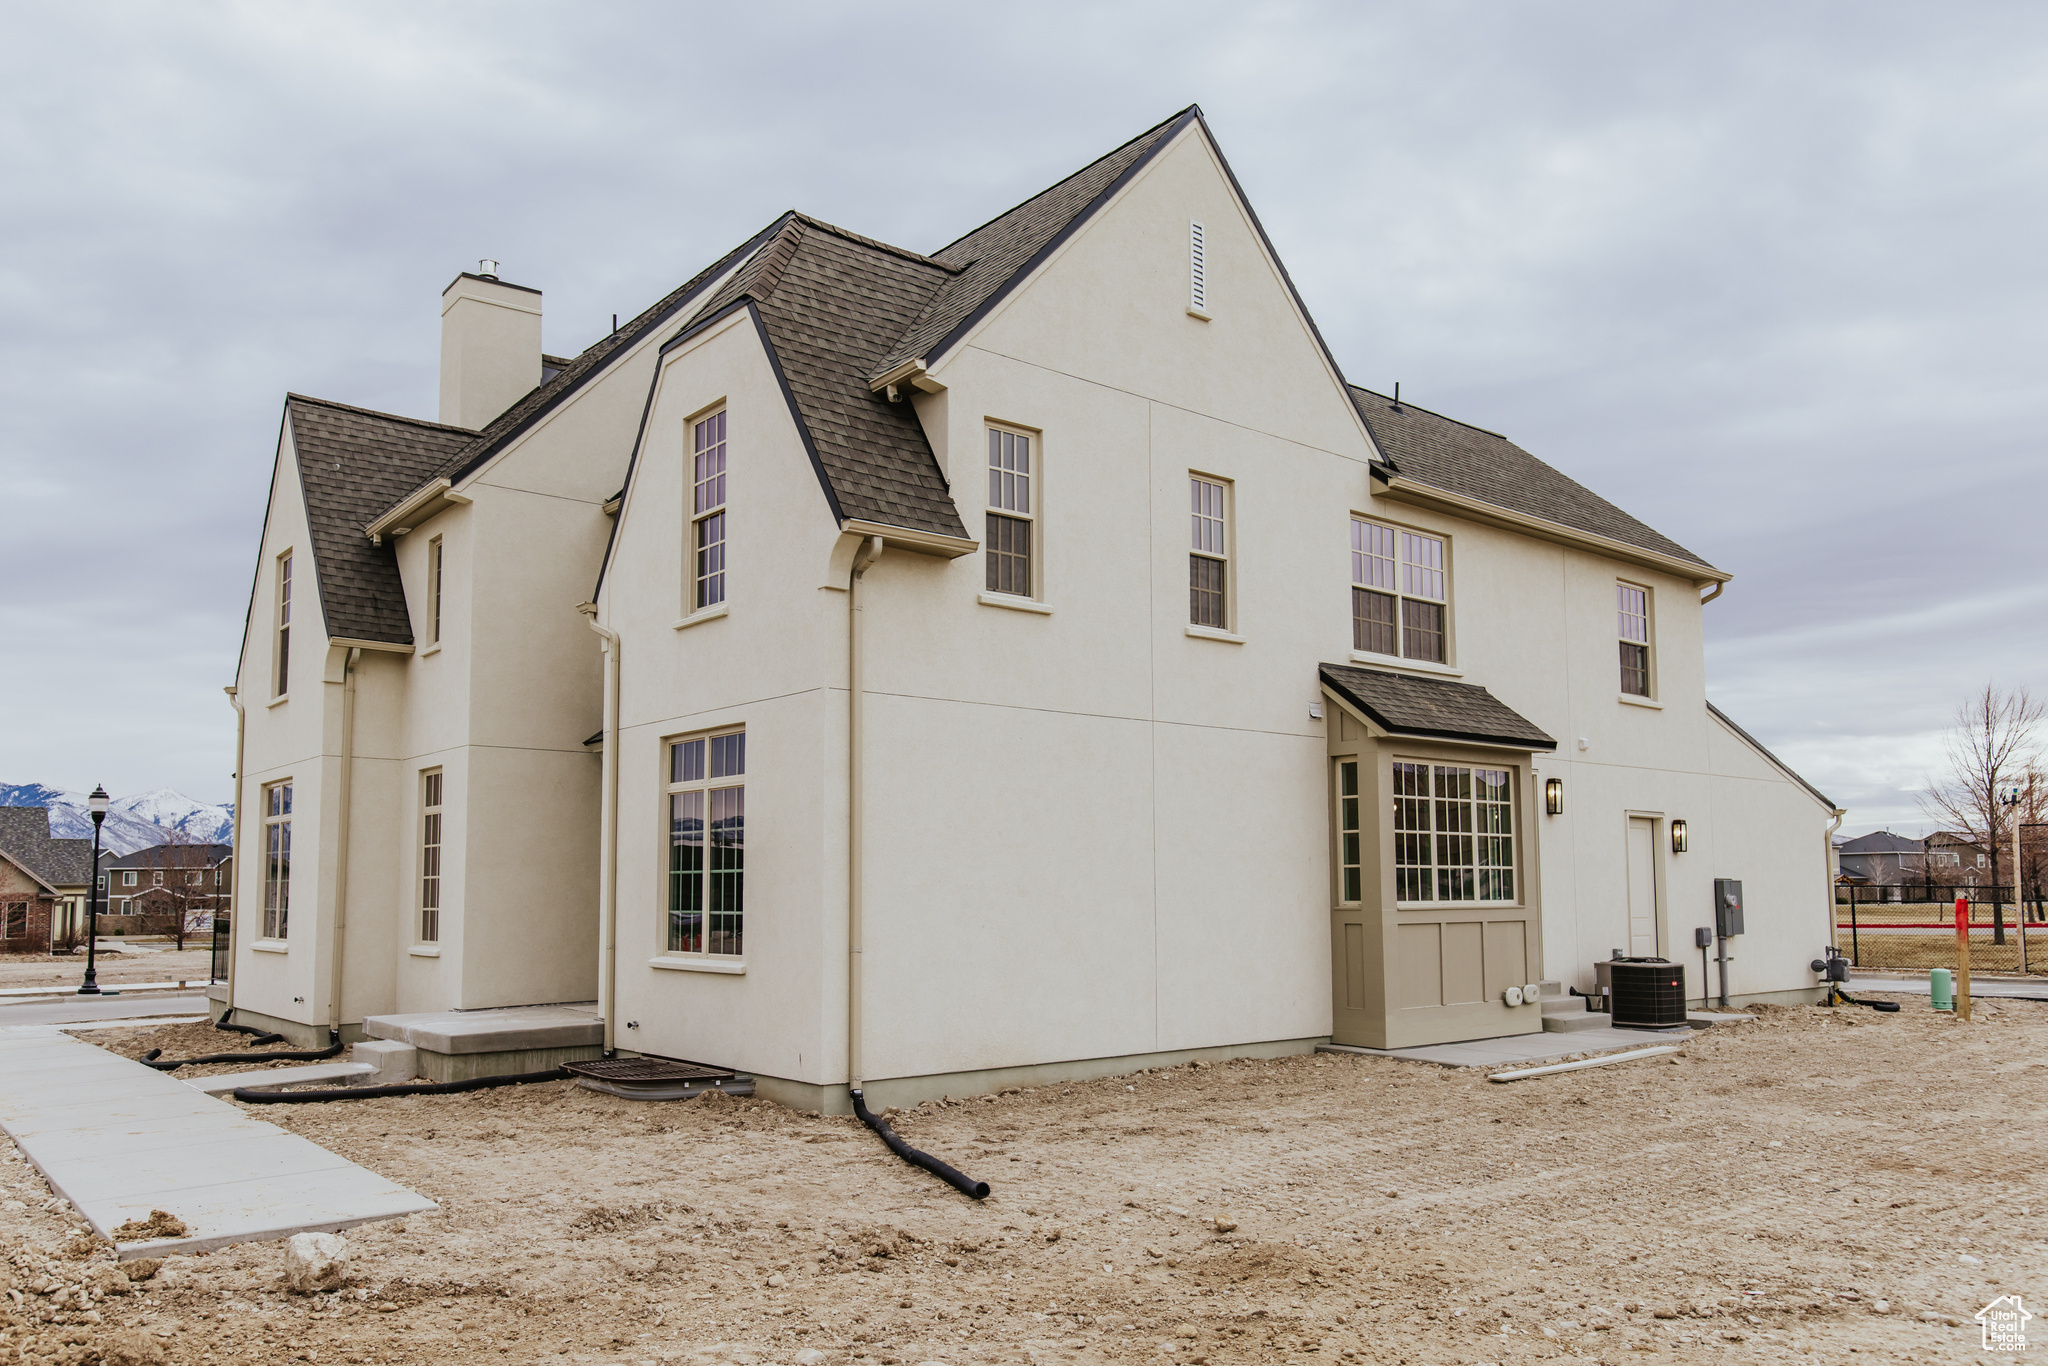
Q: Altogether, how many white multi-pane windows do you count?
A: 12